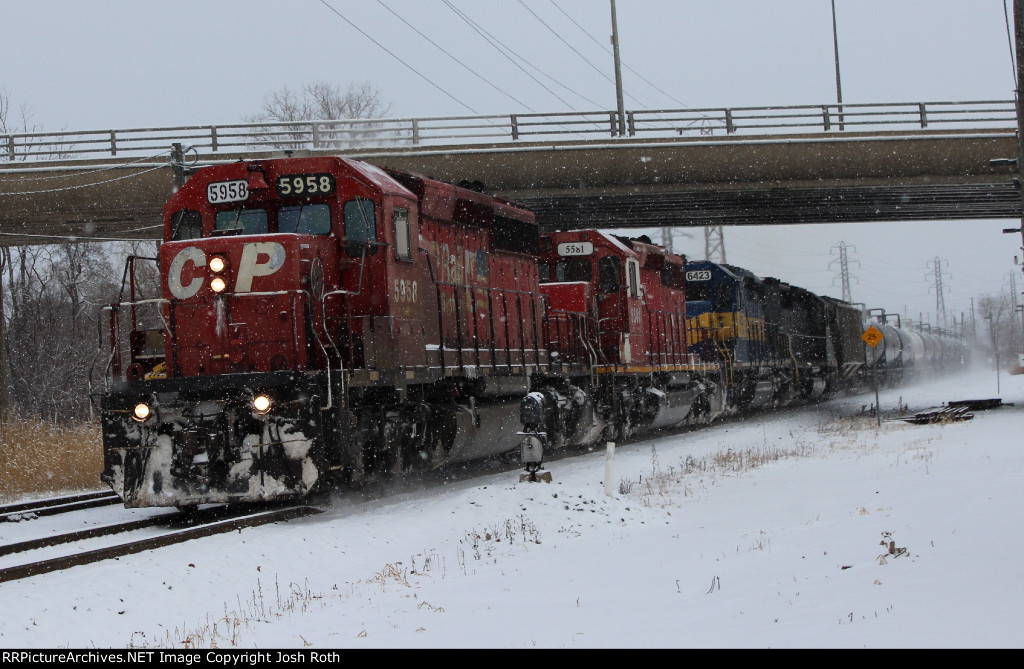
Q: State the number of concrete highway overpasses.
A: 1